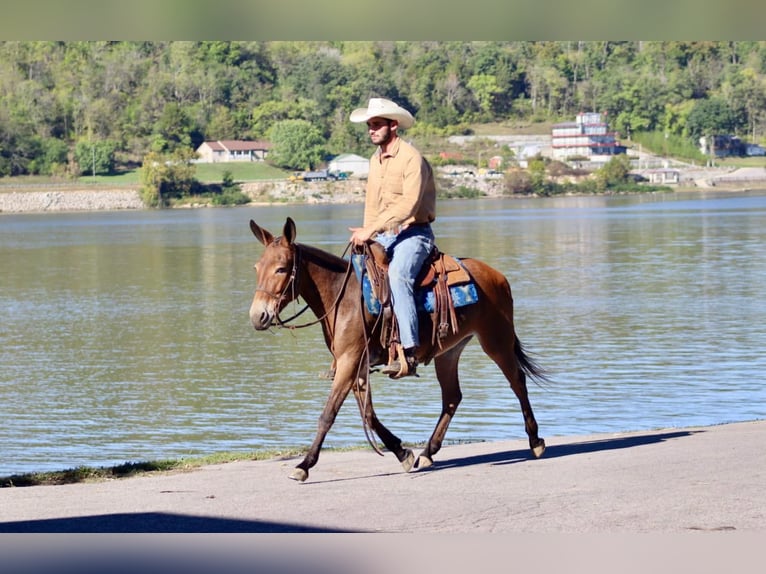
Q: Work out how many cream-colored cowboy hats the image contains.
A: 1